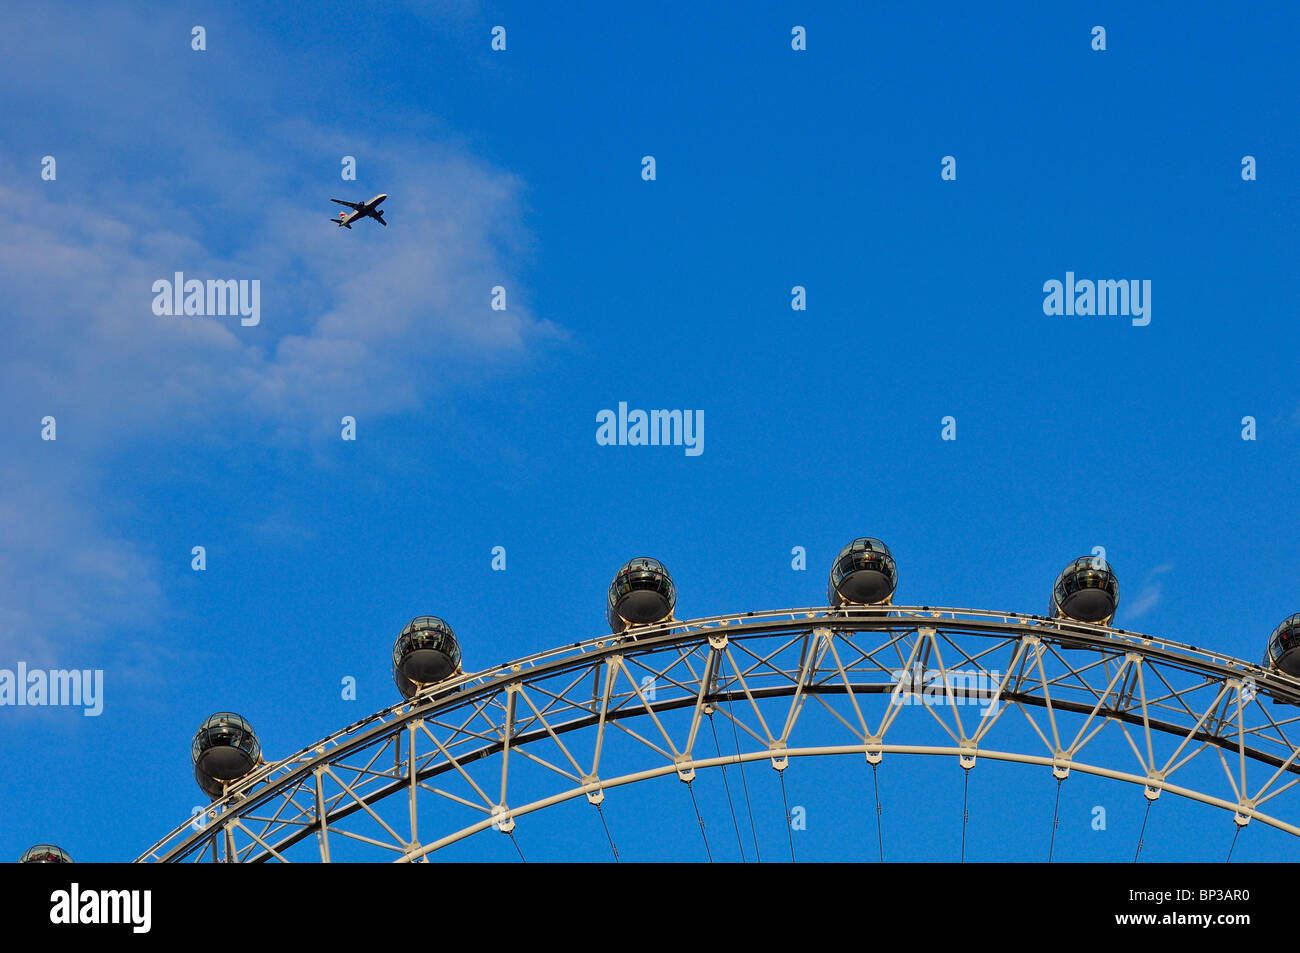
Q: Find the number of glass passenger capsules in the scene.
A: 7